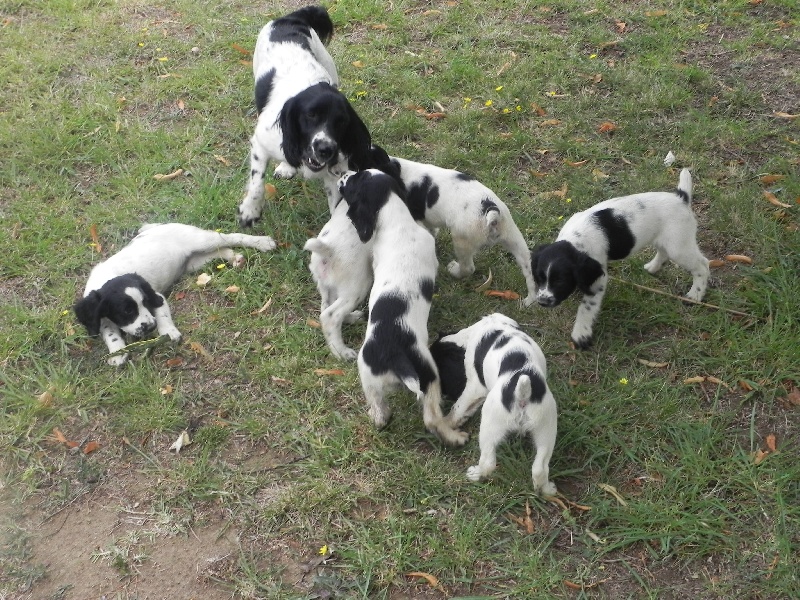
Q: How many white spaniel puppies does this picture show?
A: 6